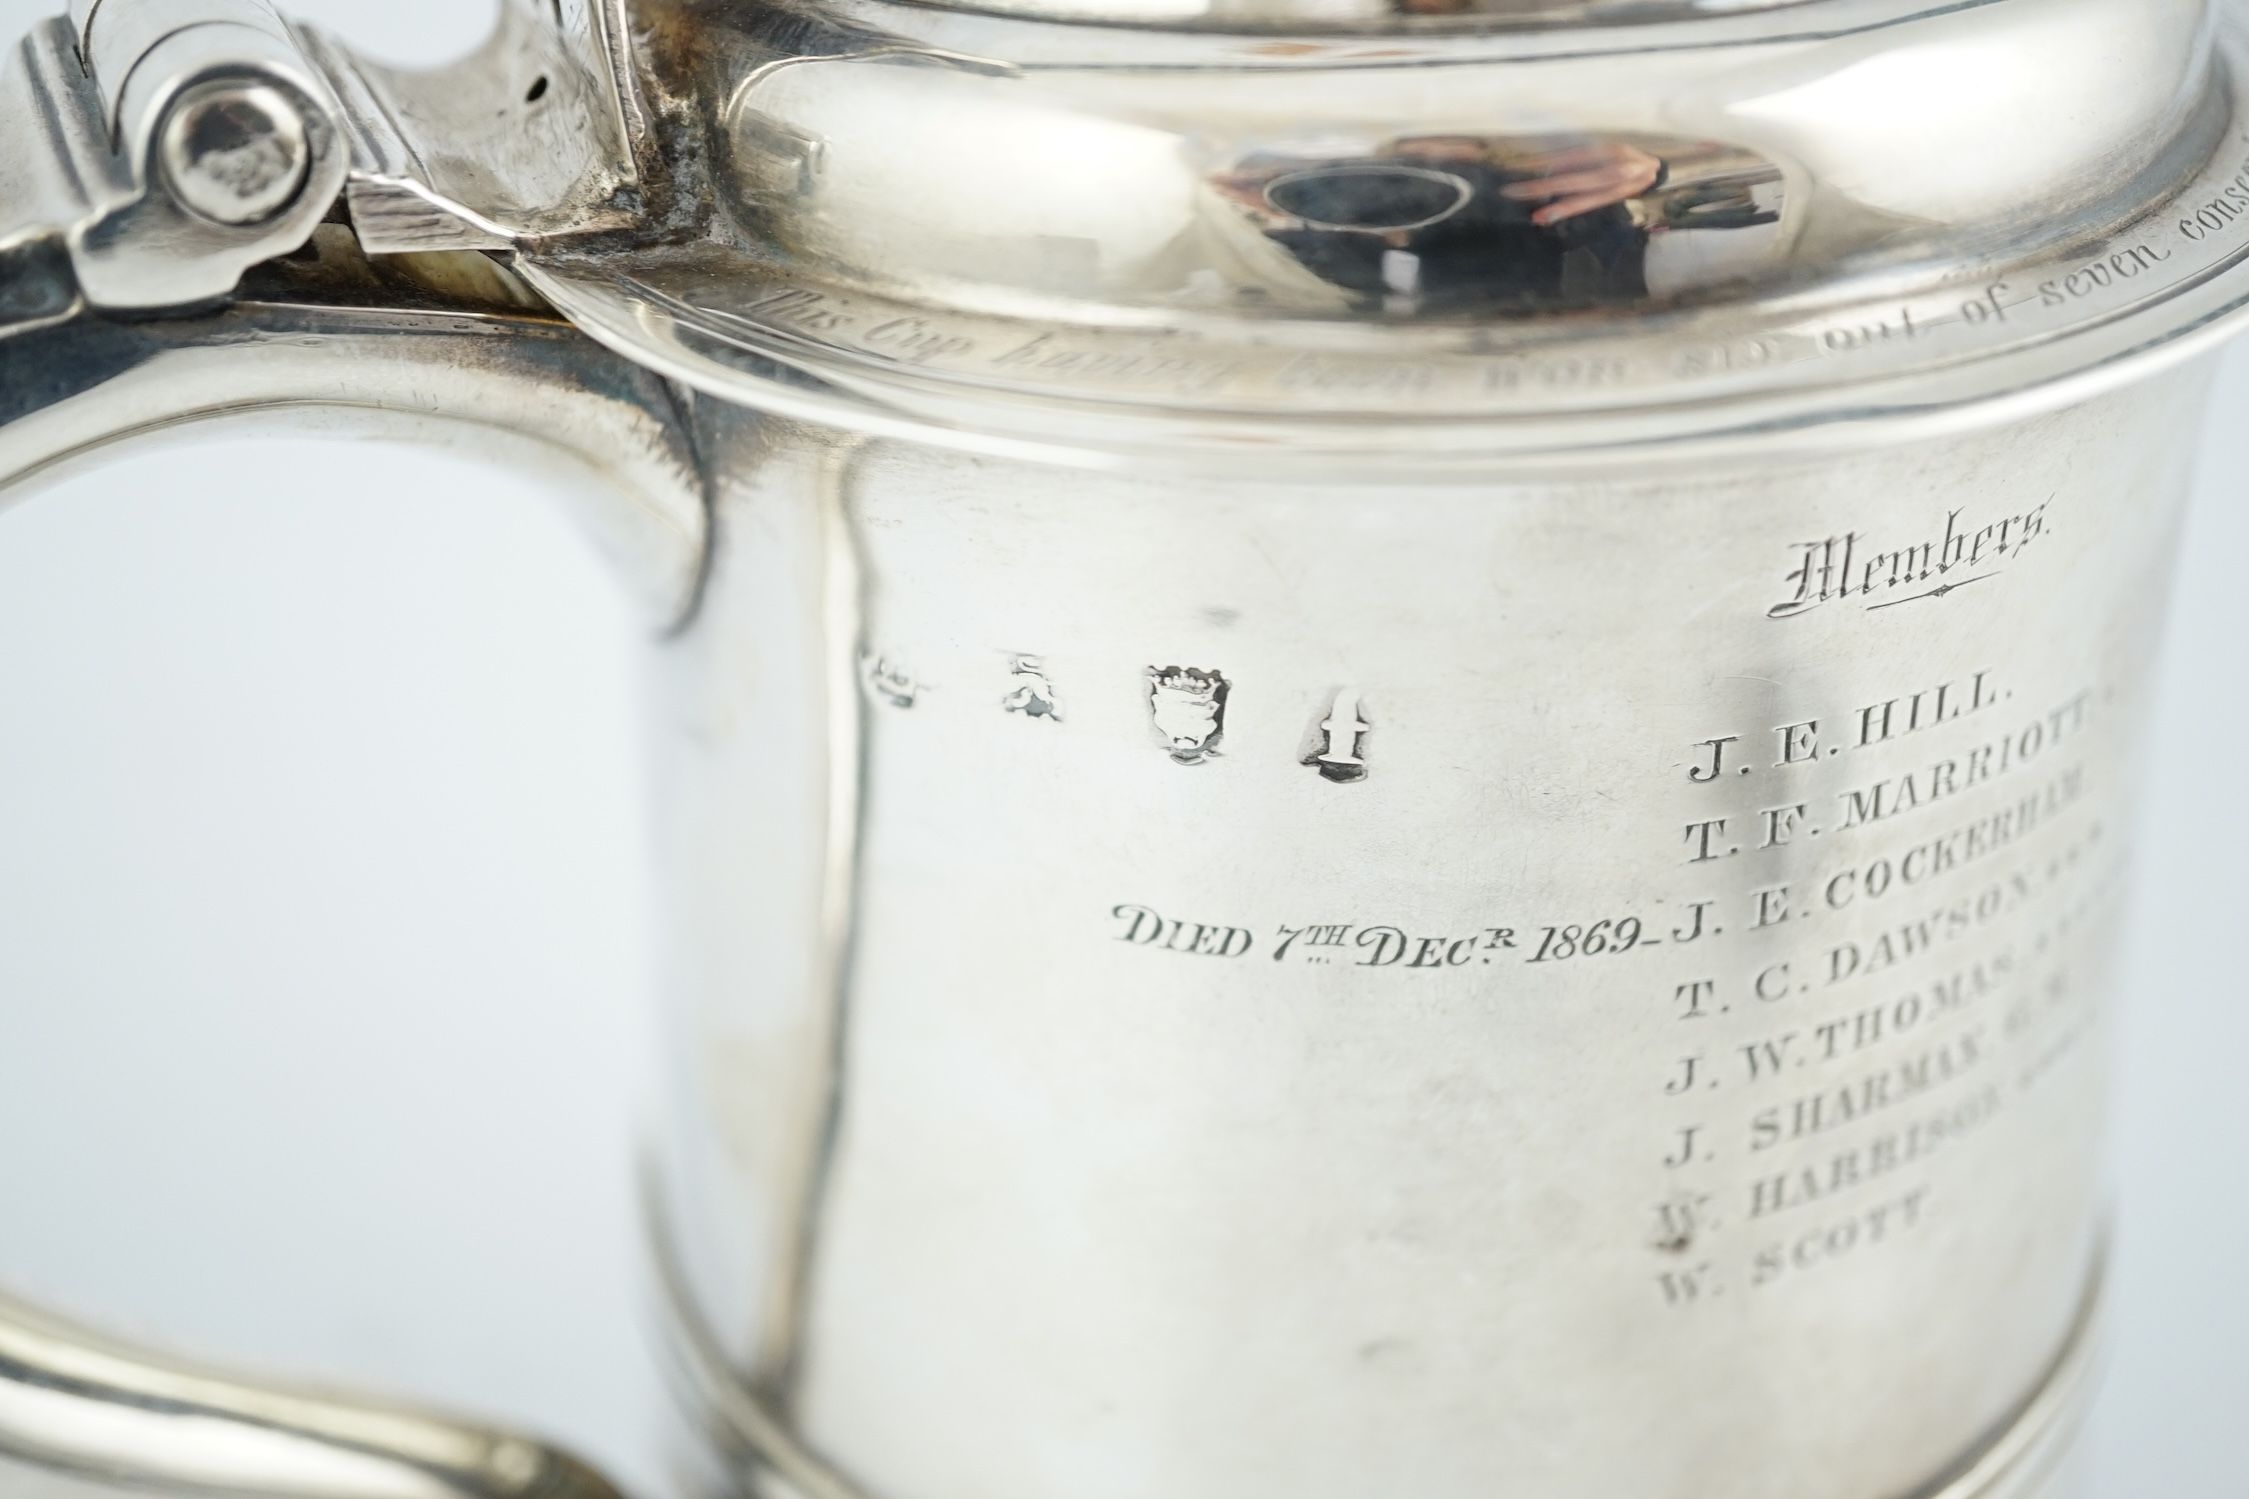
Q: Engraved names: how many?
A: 8